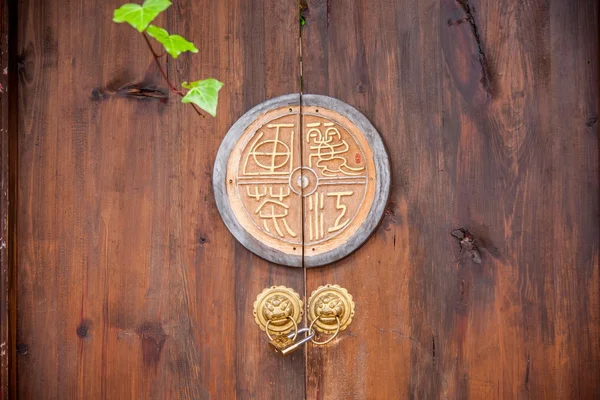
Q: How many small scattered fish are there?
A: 0